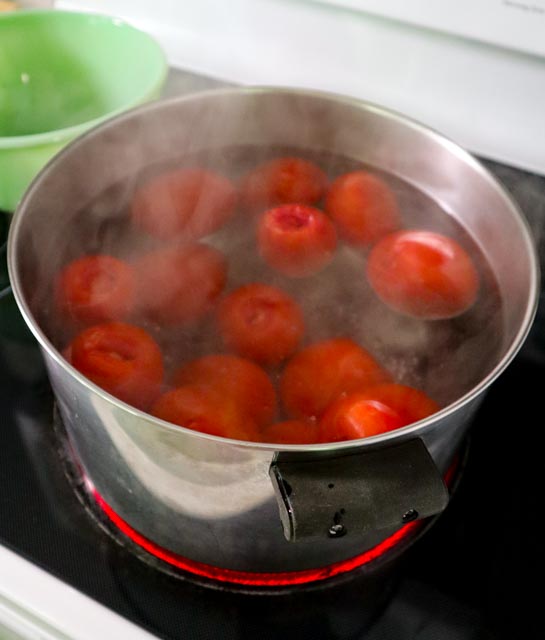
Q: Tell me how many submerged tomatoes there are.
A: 14